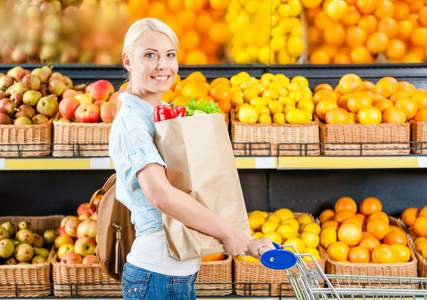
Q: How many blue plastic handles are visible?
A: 1